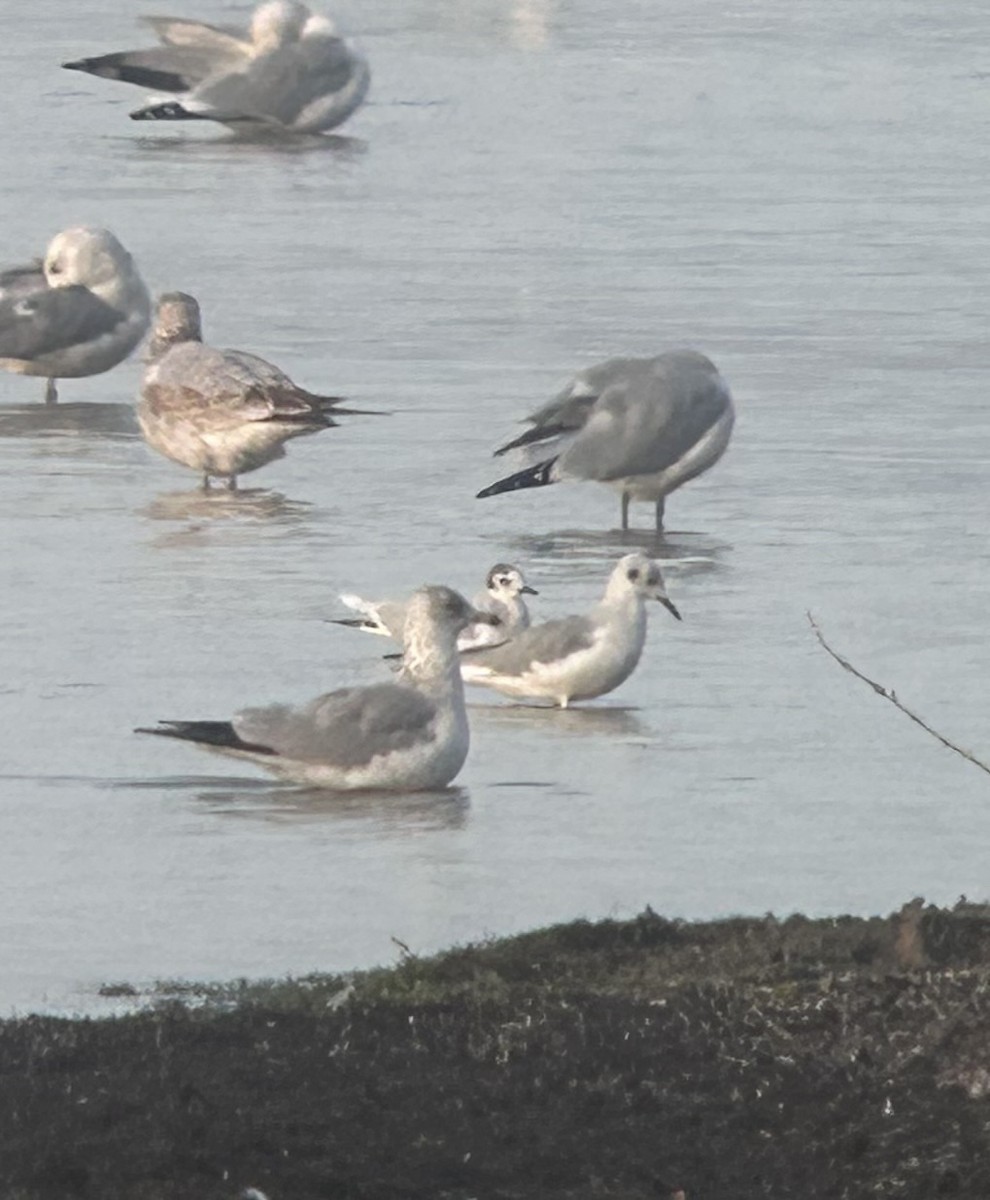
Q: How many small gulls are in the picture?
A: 2